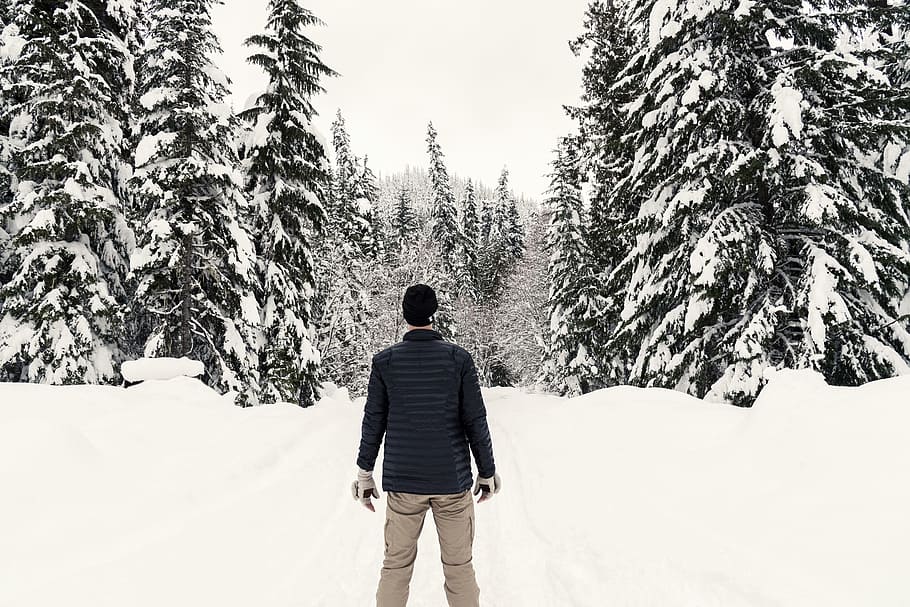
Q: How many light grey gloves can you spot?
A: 2